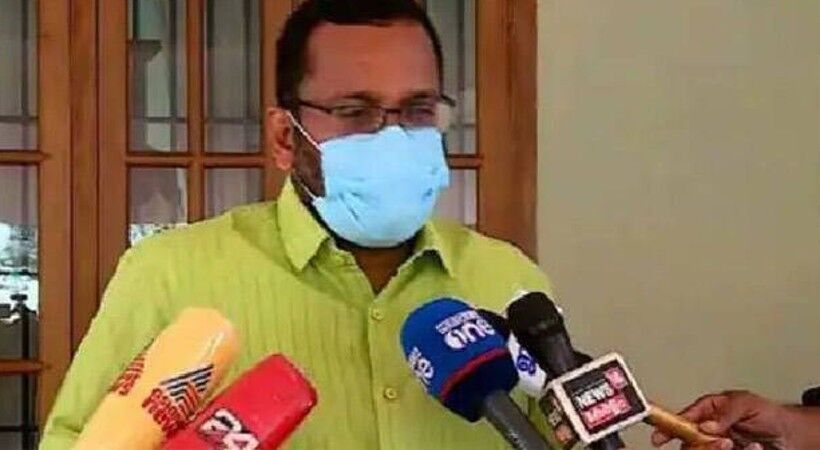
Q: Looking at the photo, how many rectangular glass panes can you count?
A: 9